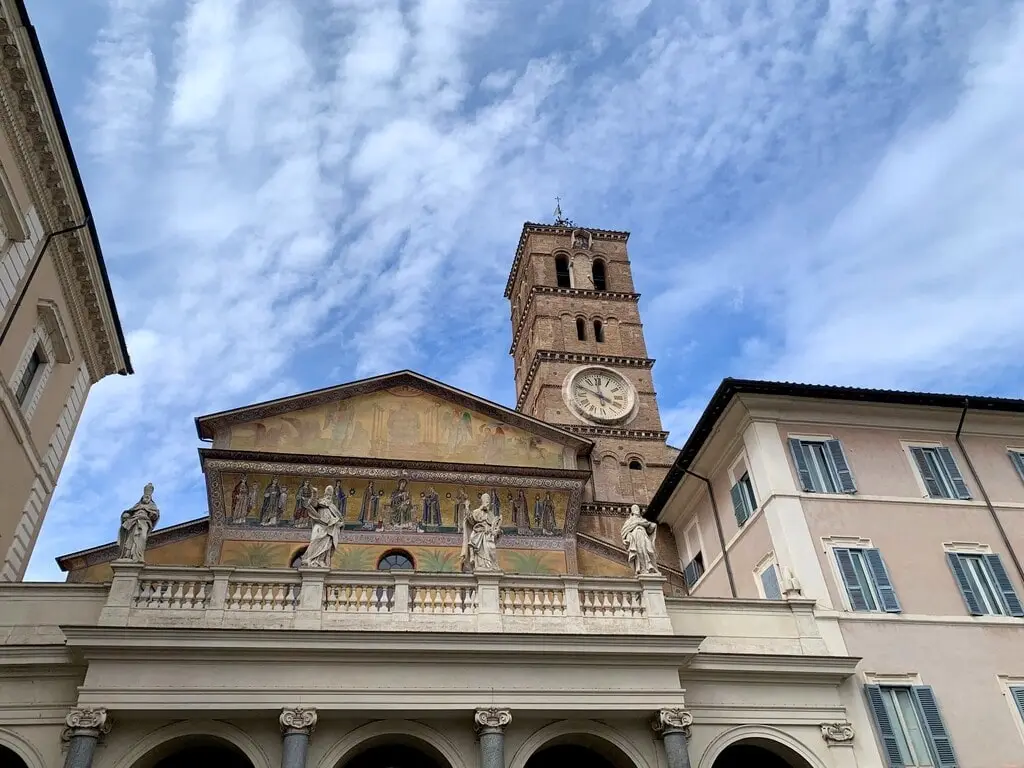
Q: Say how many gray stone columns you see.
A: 4